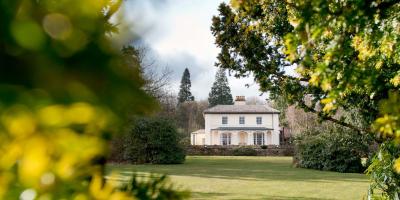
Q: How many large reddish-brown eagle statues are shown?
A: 0